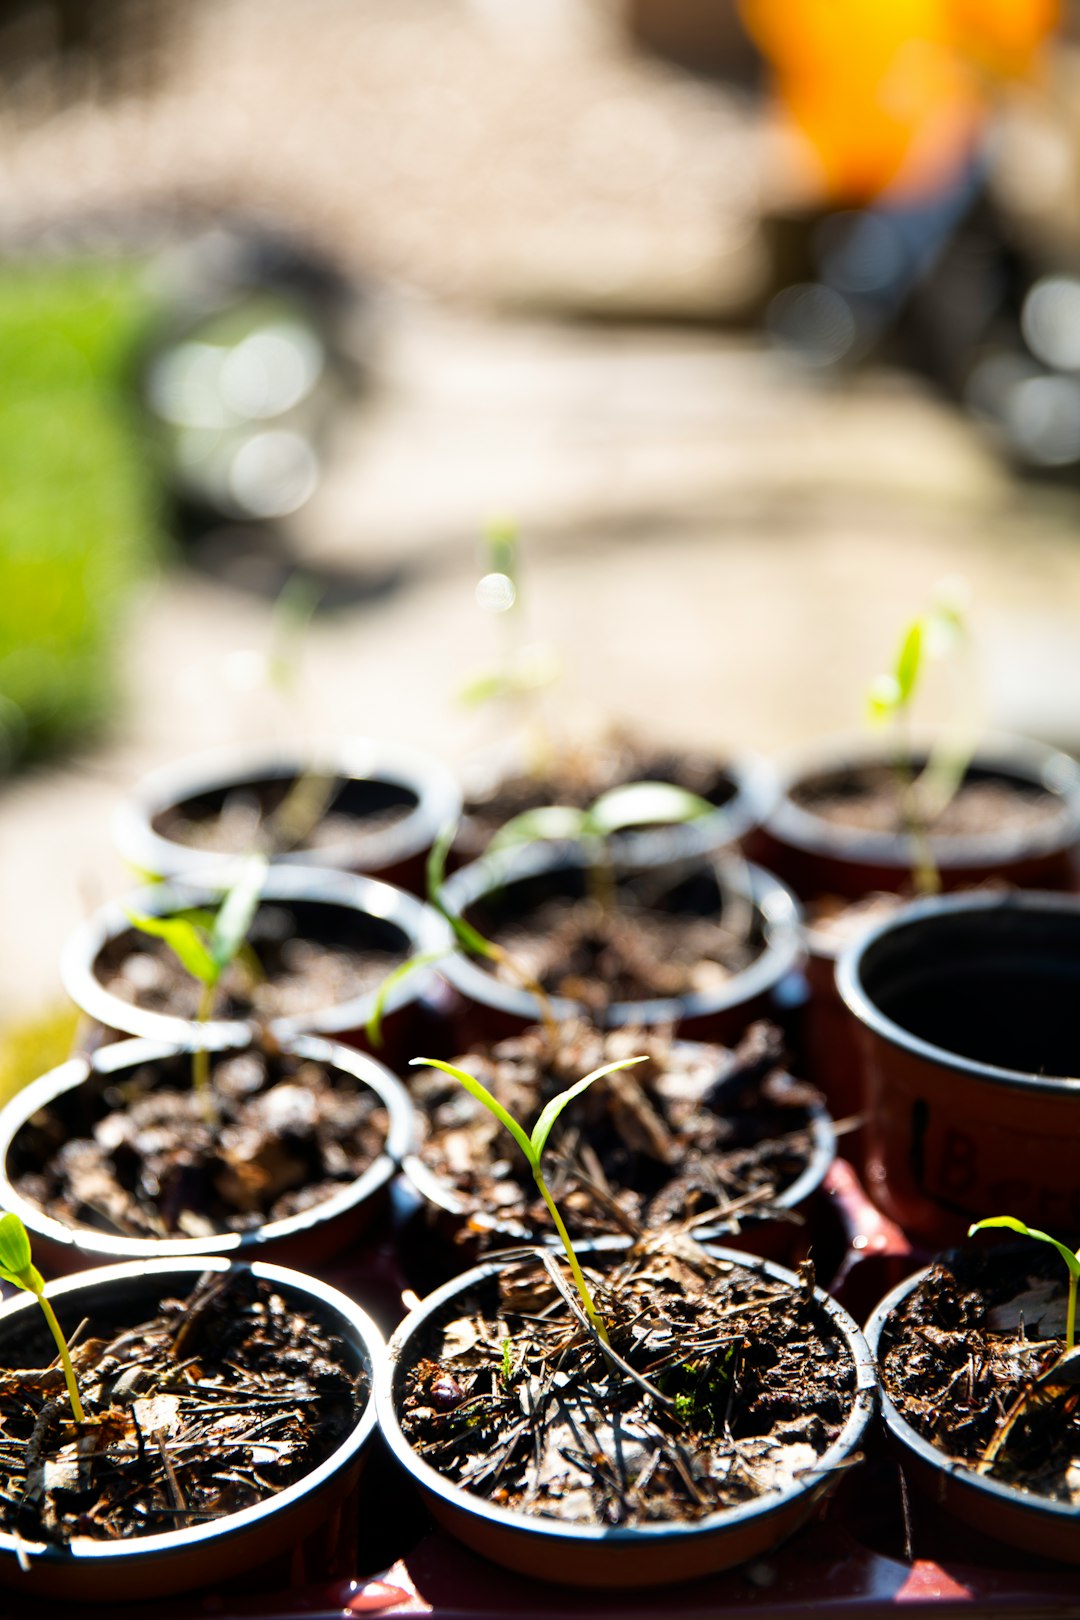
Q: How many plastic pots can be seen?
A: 12